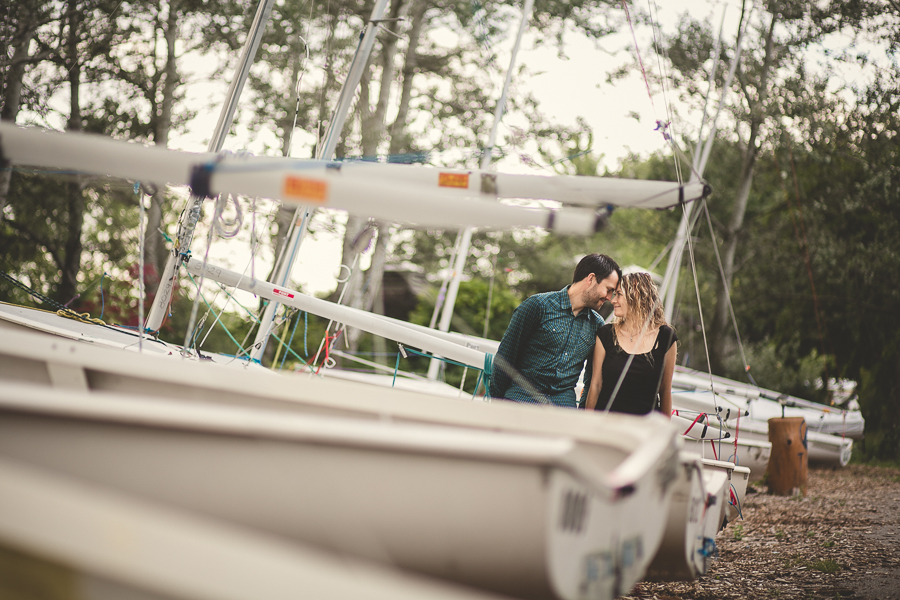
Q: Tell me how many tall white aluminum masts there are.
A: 5